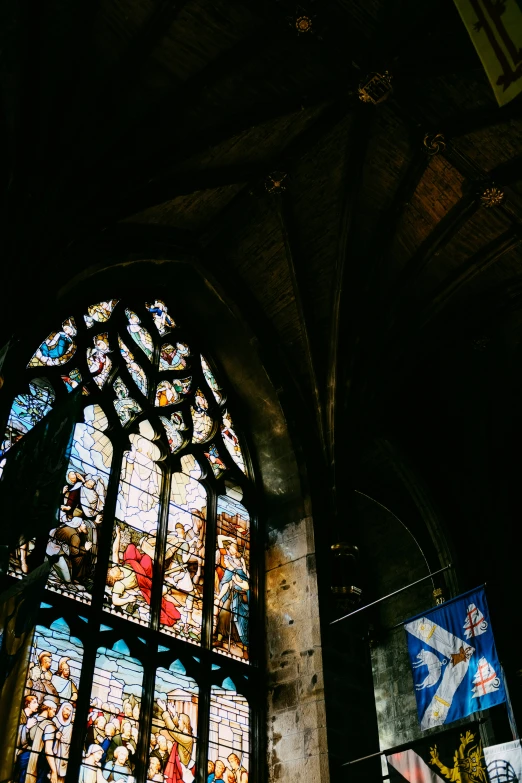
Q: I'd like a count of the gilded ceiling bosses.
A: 5